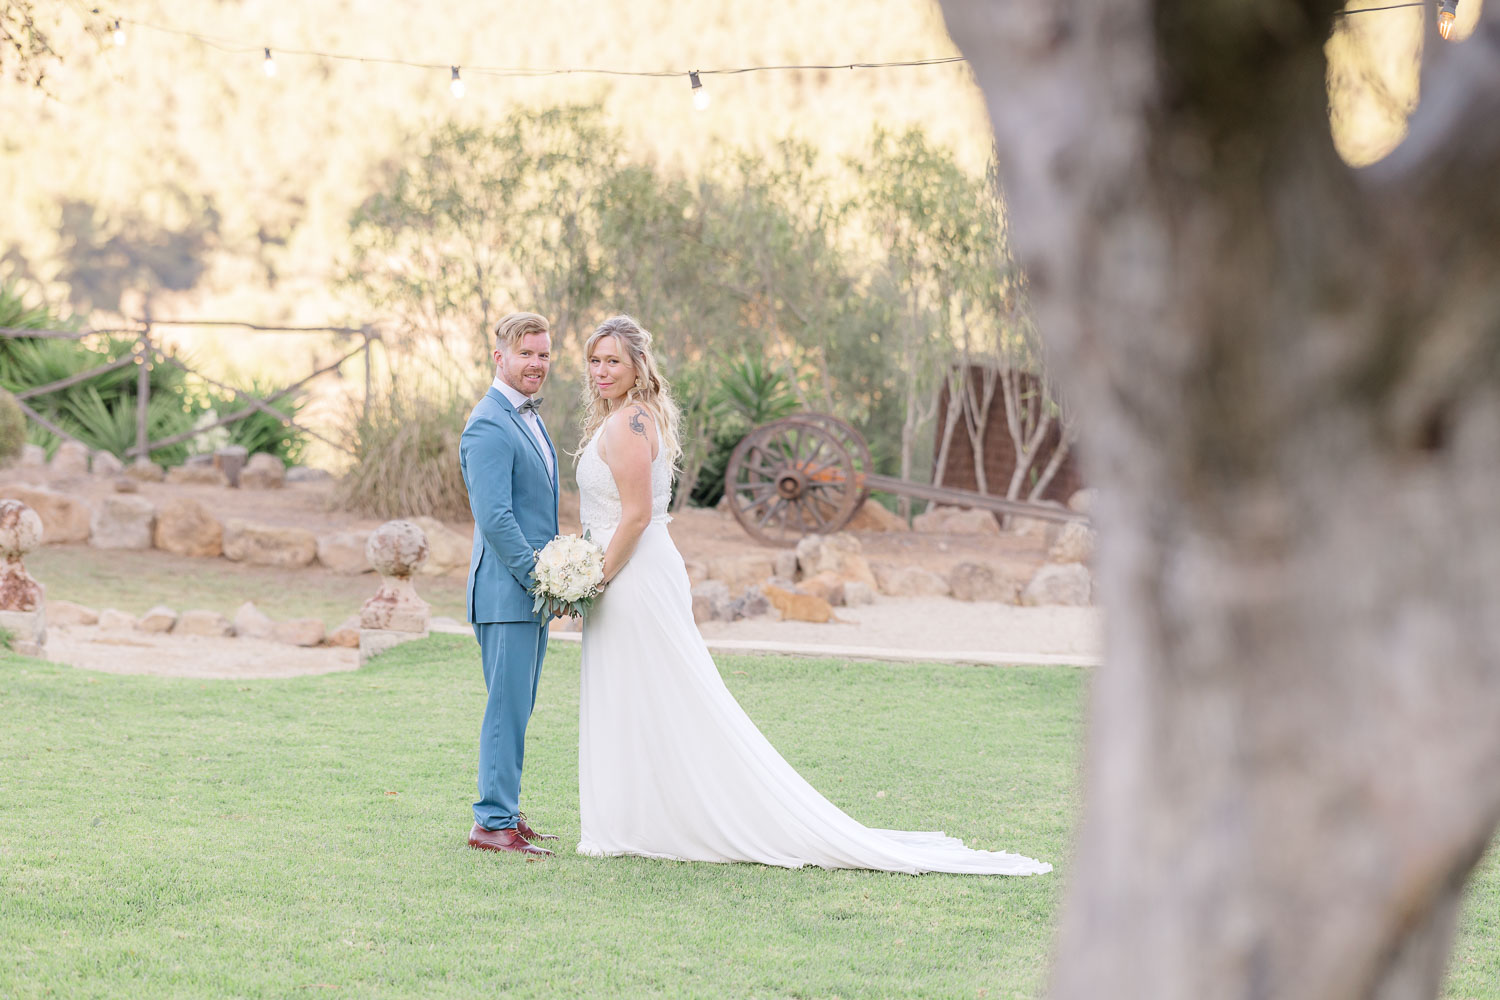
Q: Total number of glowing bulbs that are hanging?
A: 5